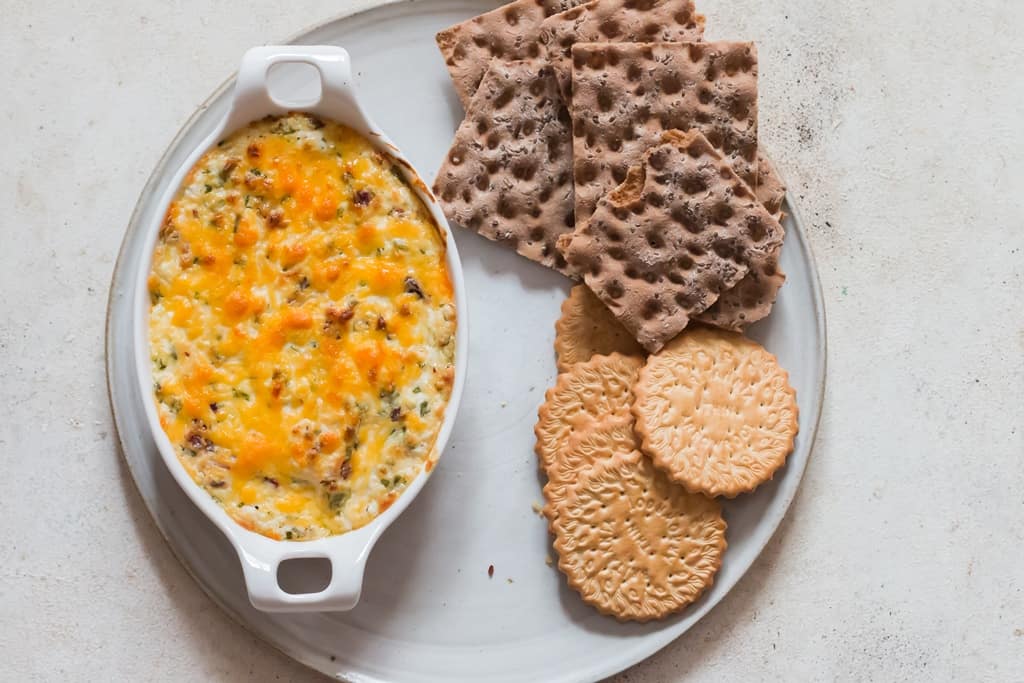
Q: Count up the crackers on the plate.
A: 11